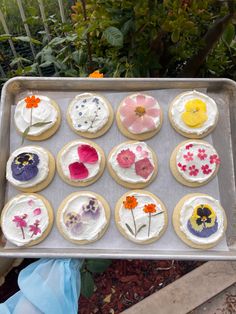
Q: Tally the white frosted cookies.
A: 12